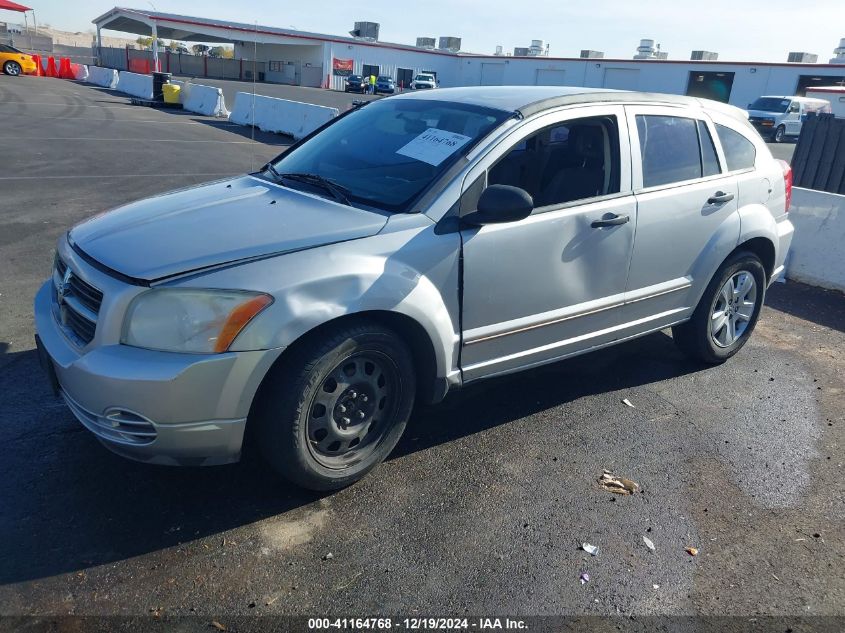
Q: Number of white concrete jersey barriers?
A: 6